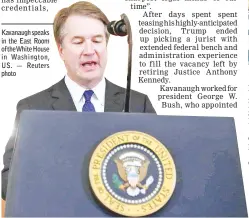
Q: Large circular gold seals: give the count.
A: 1